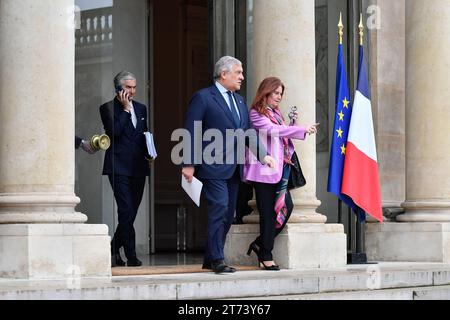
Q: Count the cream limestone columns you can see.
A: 3